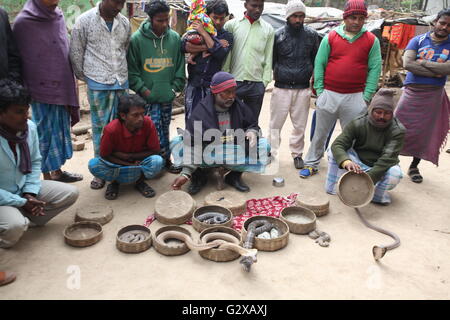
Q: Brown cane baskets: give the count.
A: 12